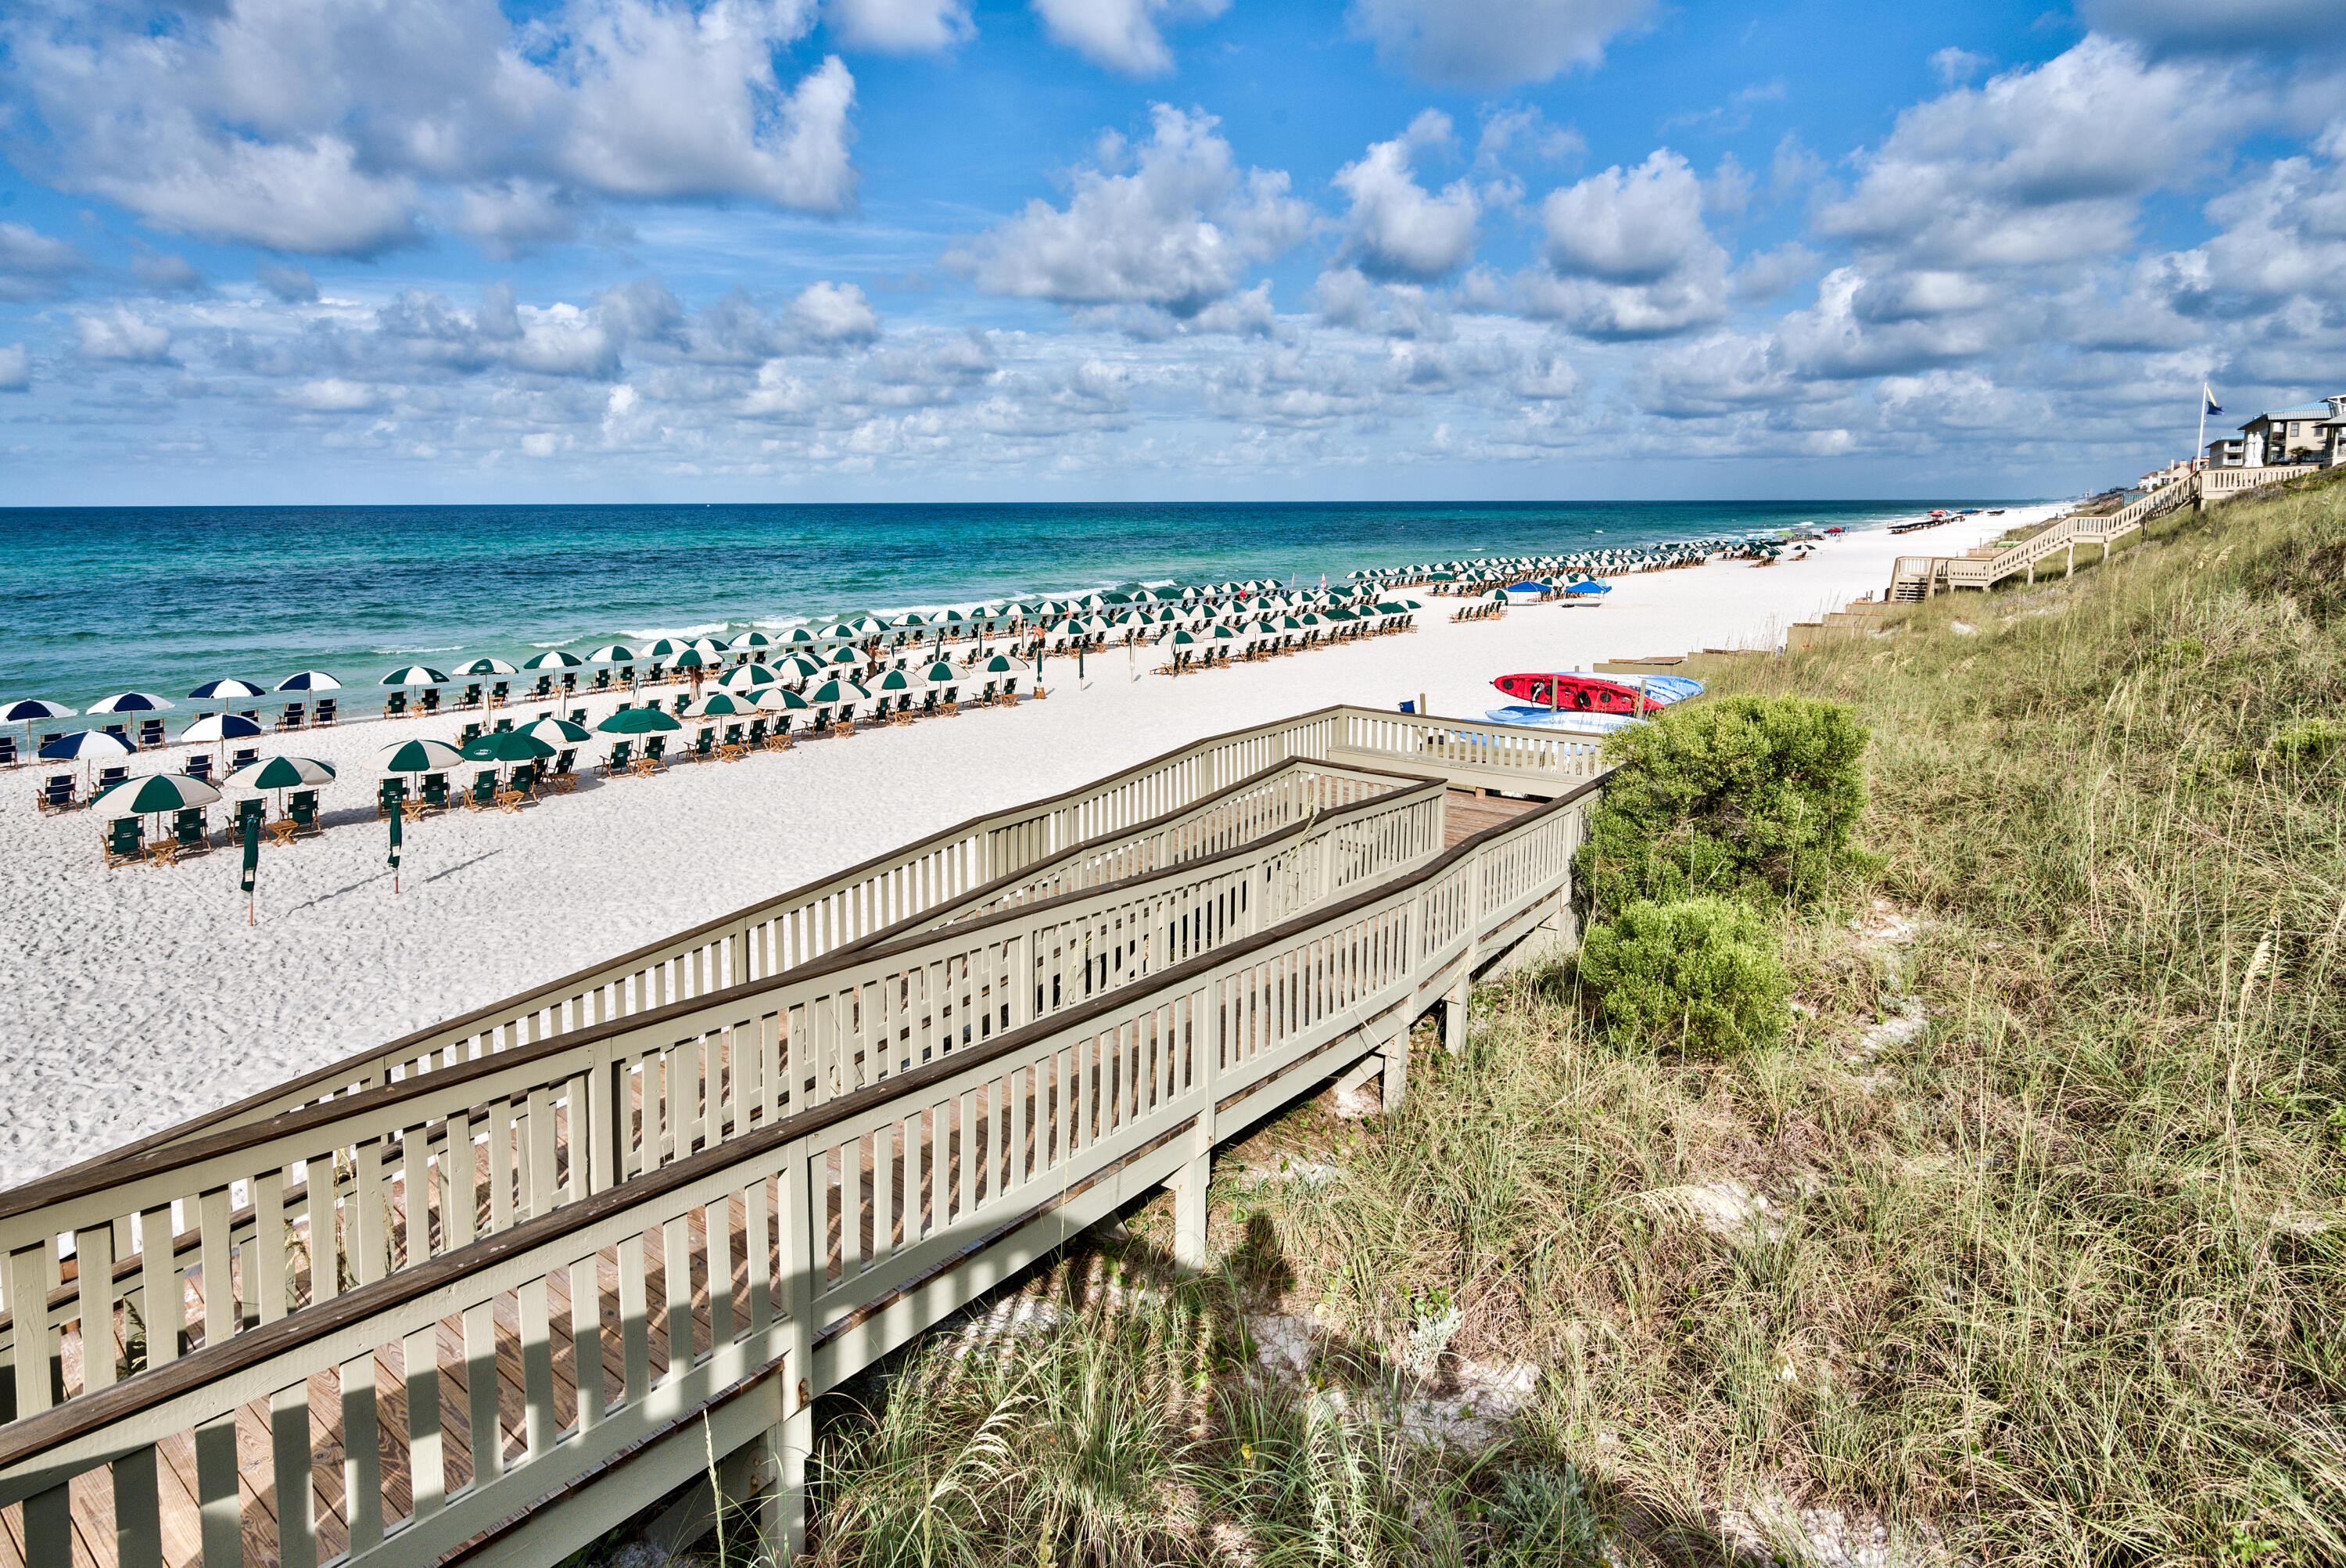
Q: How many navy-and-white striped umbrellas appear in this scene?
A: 6